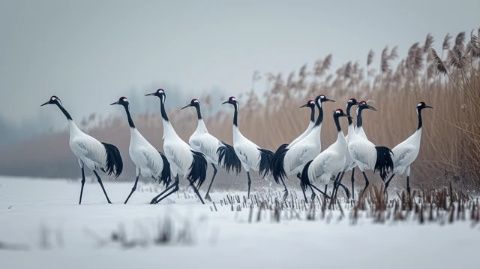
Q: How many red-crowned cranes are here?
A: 11